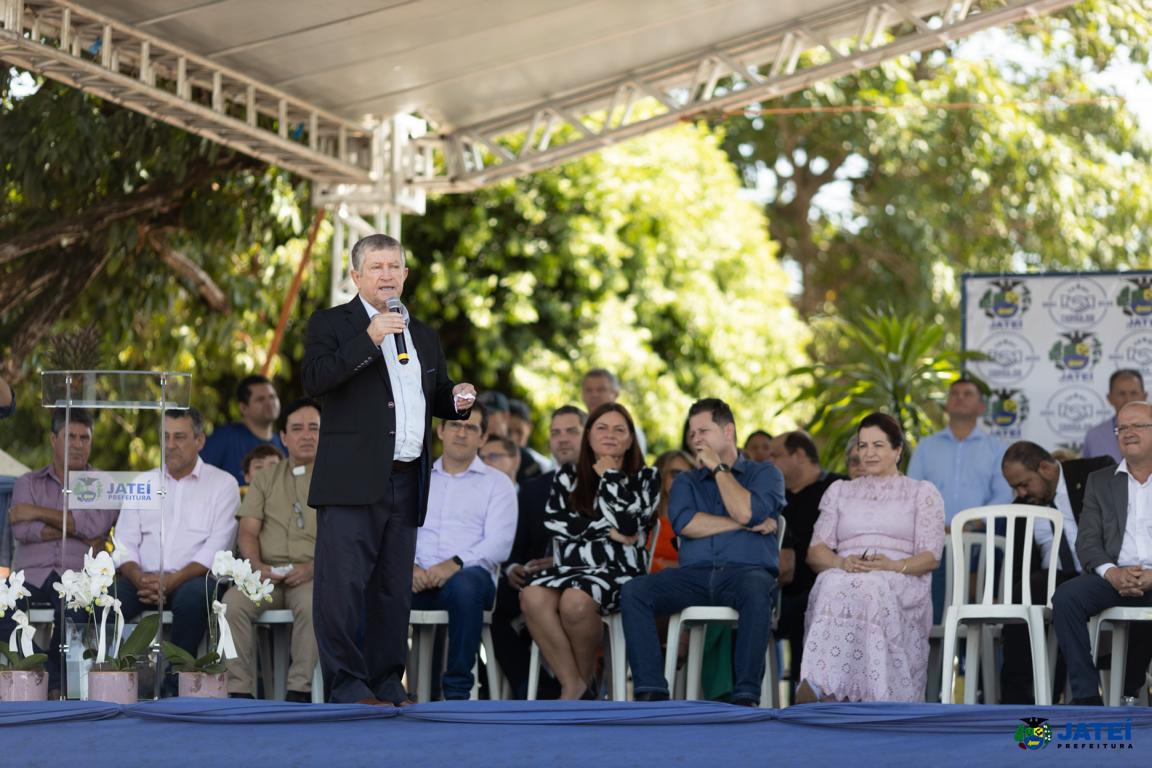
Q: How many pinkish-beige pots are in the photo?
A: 3